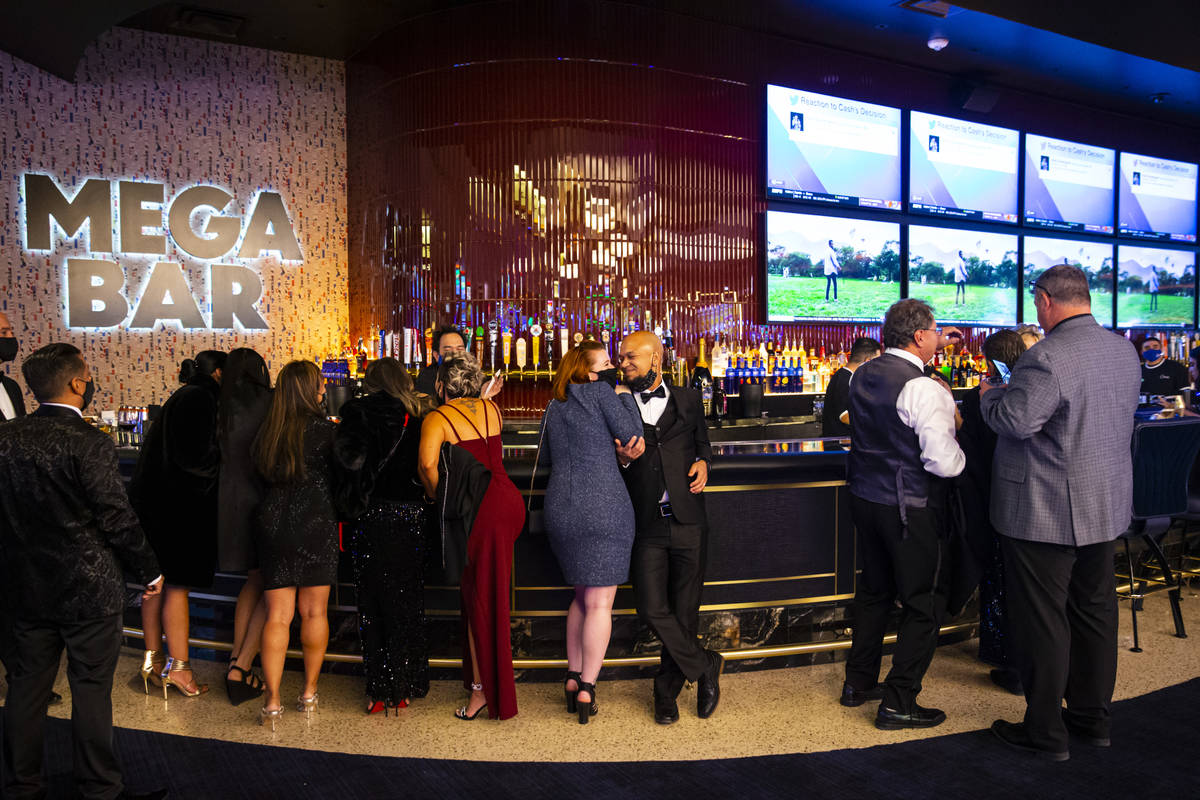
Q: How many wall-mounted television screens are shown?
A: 8